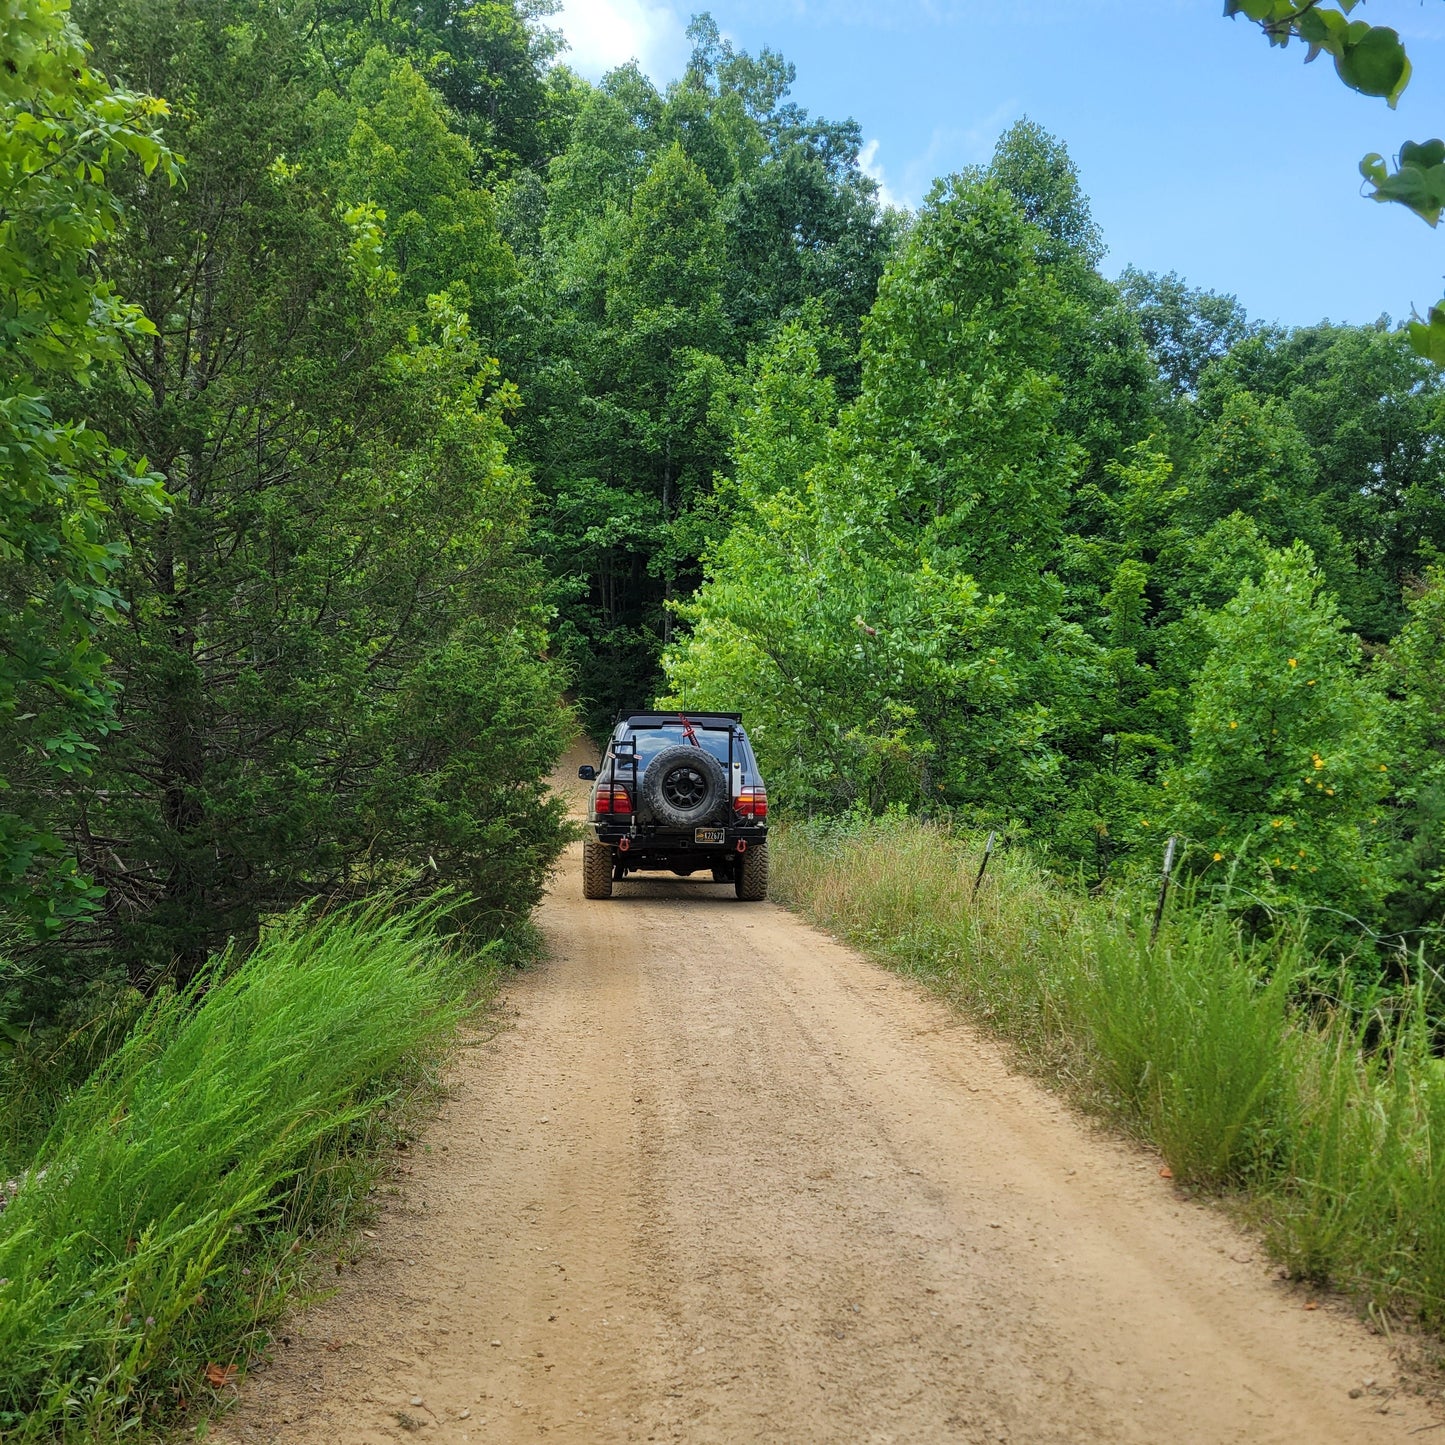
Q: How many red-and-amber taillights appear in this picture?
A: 2